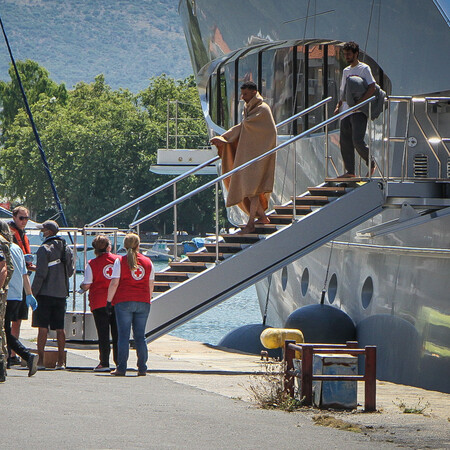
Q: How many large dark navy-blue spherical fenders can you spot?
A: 2